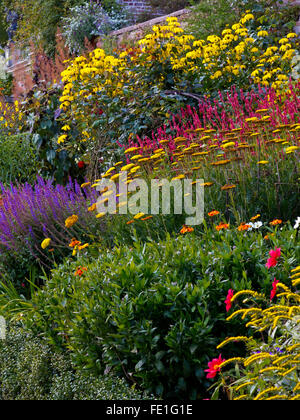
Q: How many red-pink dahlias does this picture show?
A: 4